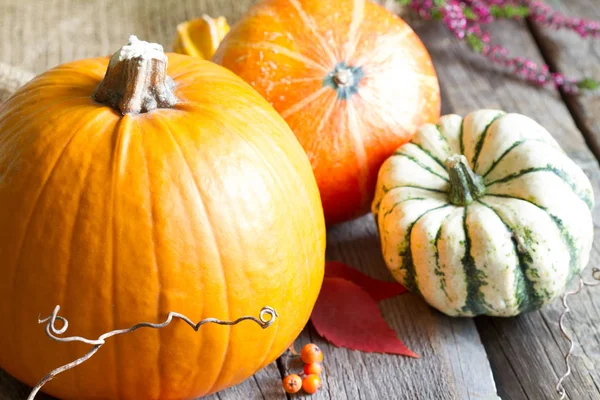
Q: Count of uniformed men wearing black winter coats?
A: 0